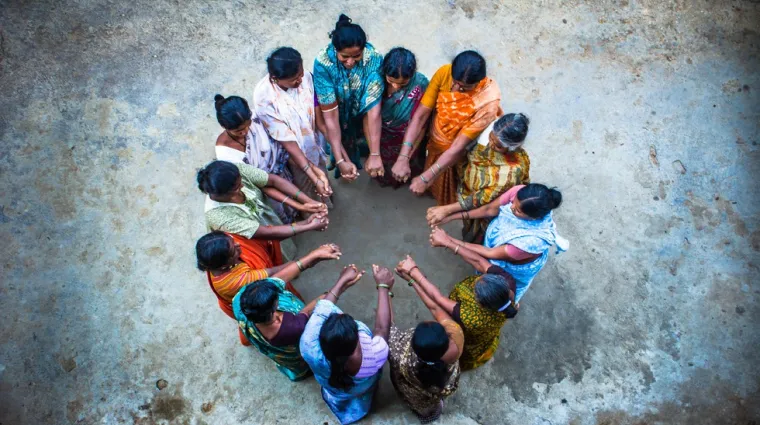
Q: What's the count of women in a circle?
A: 13